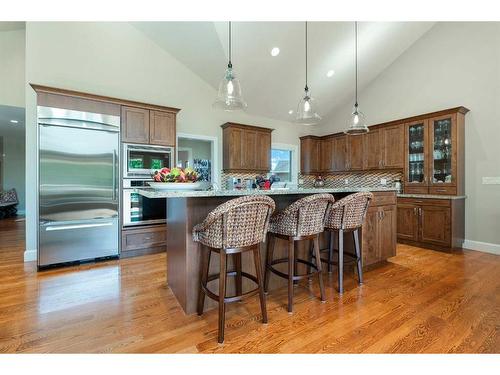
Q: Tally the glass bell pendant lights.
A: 3